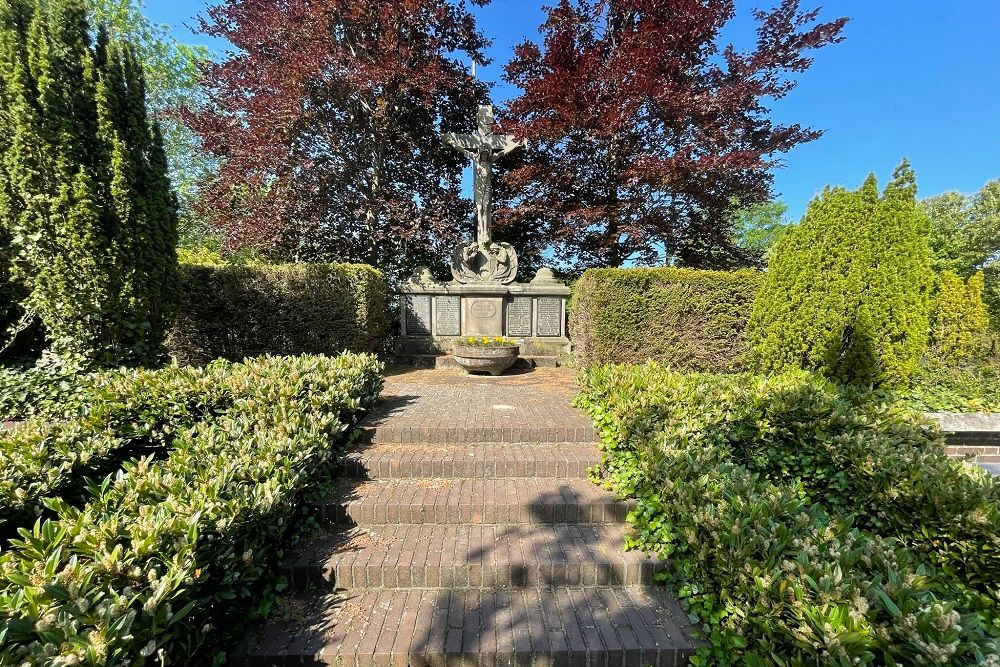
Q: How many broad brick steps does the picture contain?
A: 5